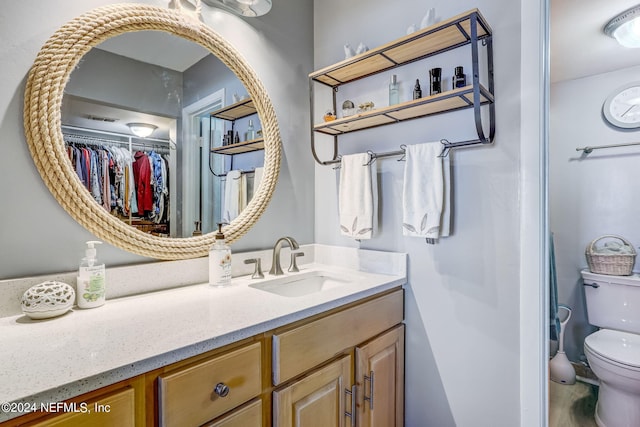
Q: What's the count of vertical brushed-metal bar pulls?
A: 2